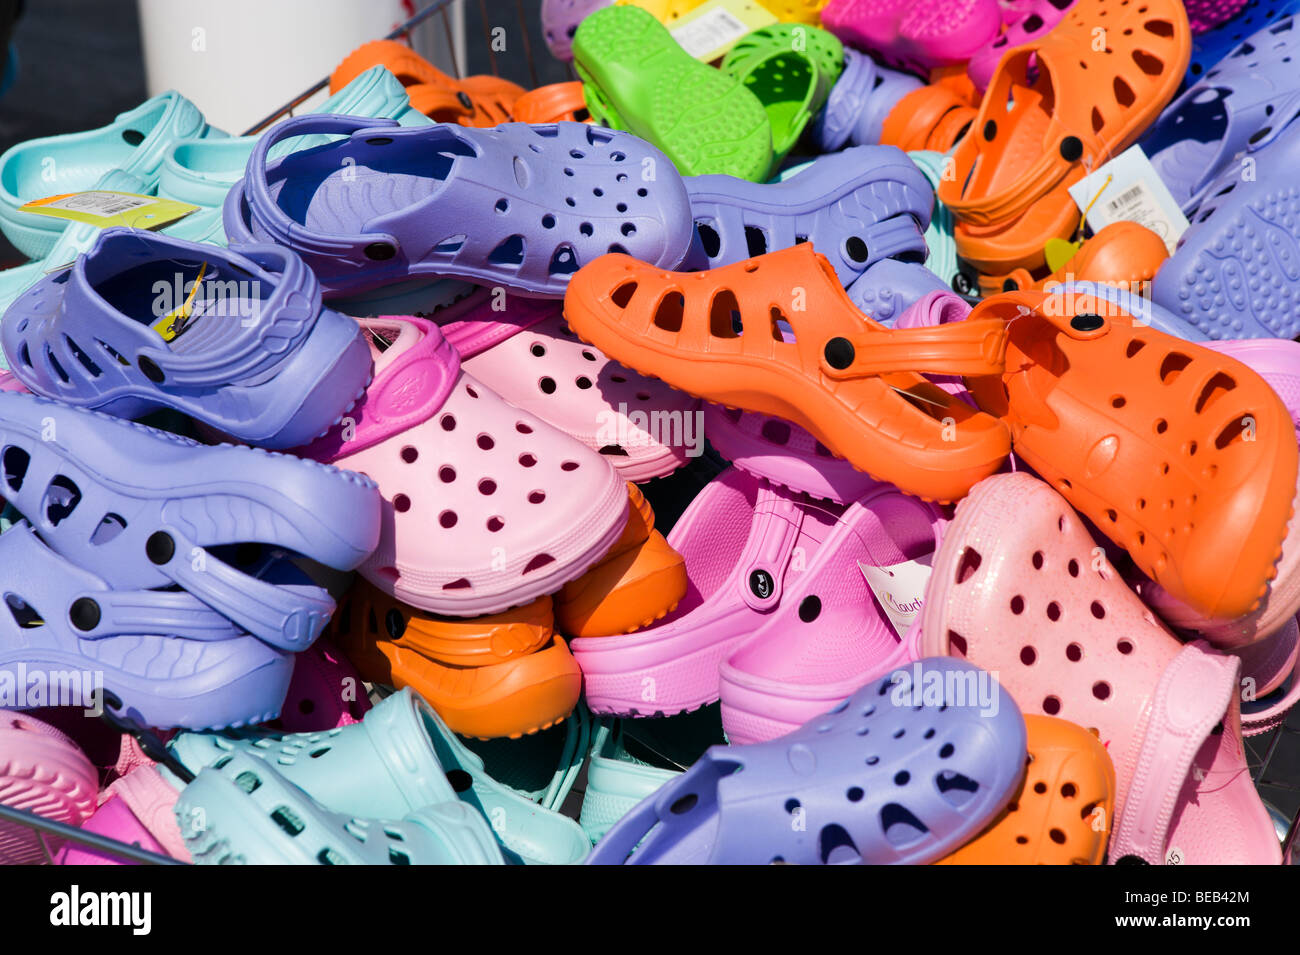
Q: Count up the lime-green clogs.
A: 2